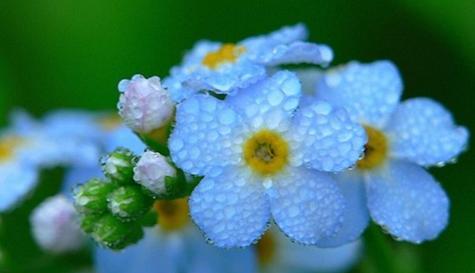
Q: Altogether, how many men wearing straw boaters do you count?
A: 0